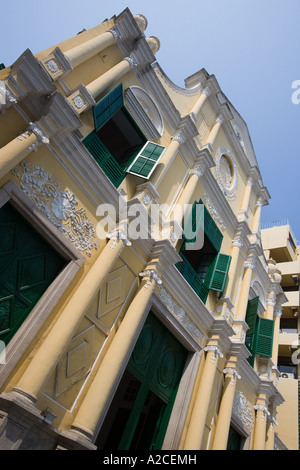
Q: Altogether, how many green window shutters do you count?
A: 6